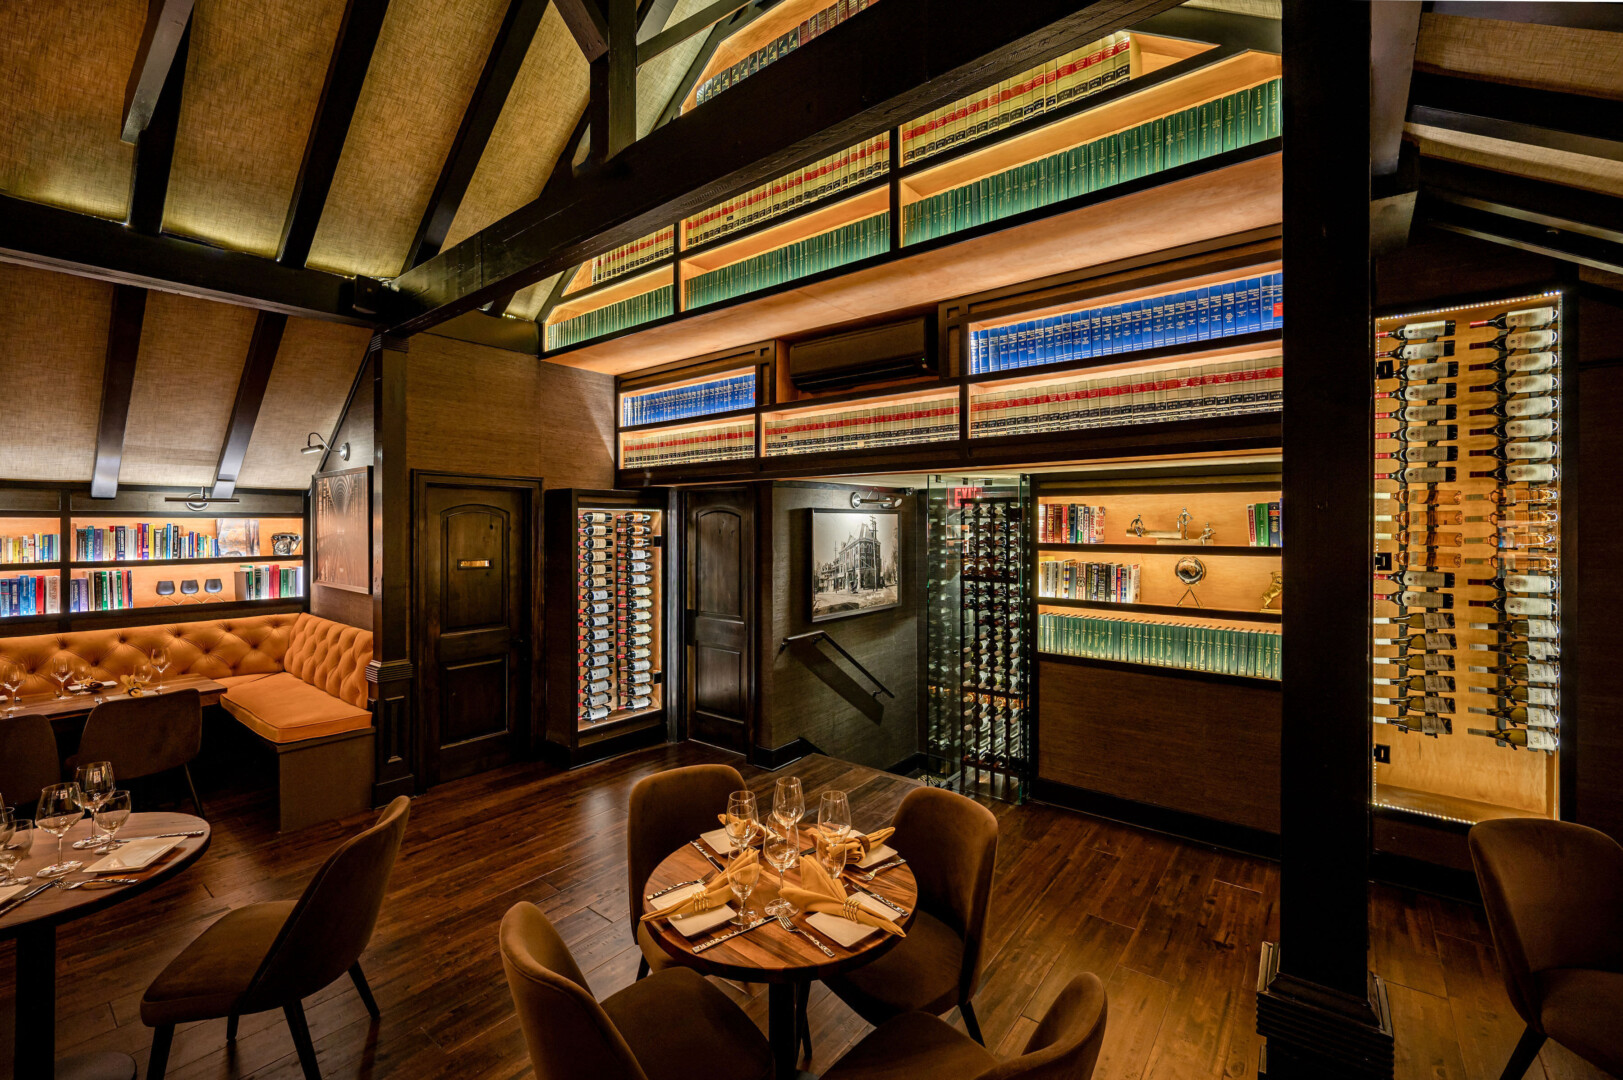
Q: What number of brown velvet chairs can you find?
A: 8